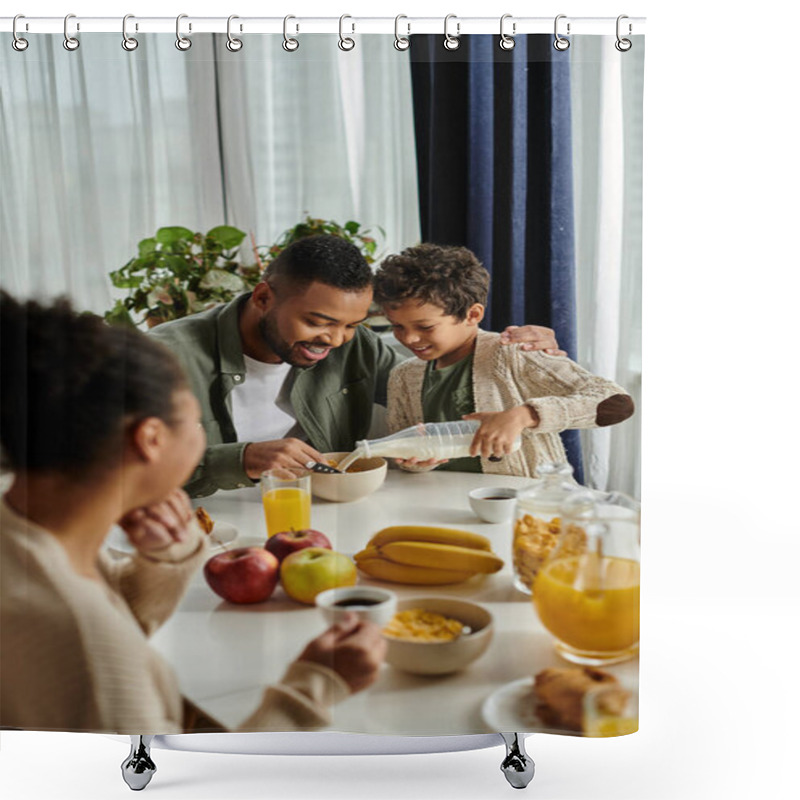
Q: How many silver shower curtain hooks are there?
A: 12